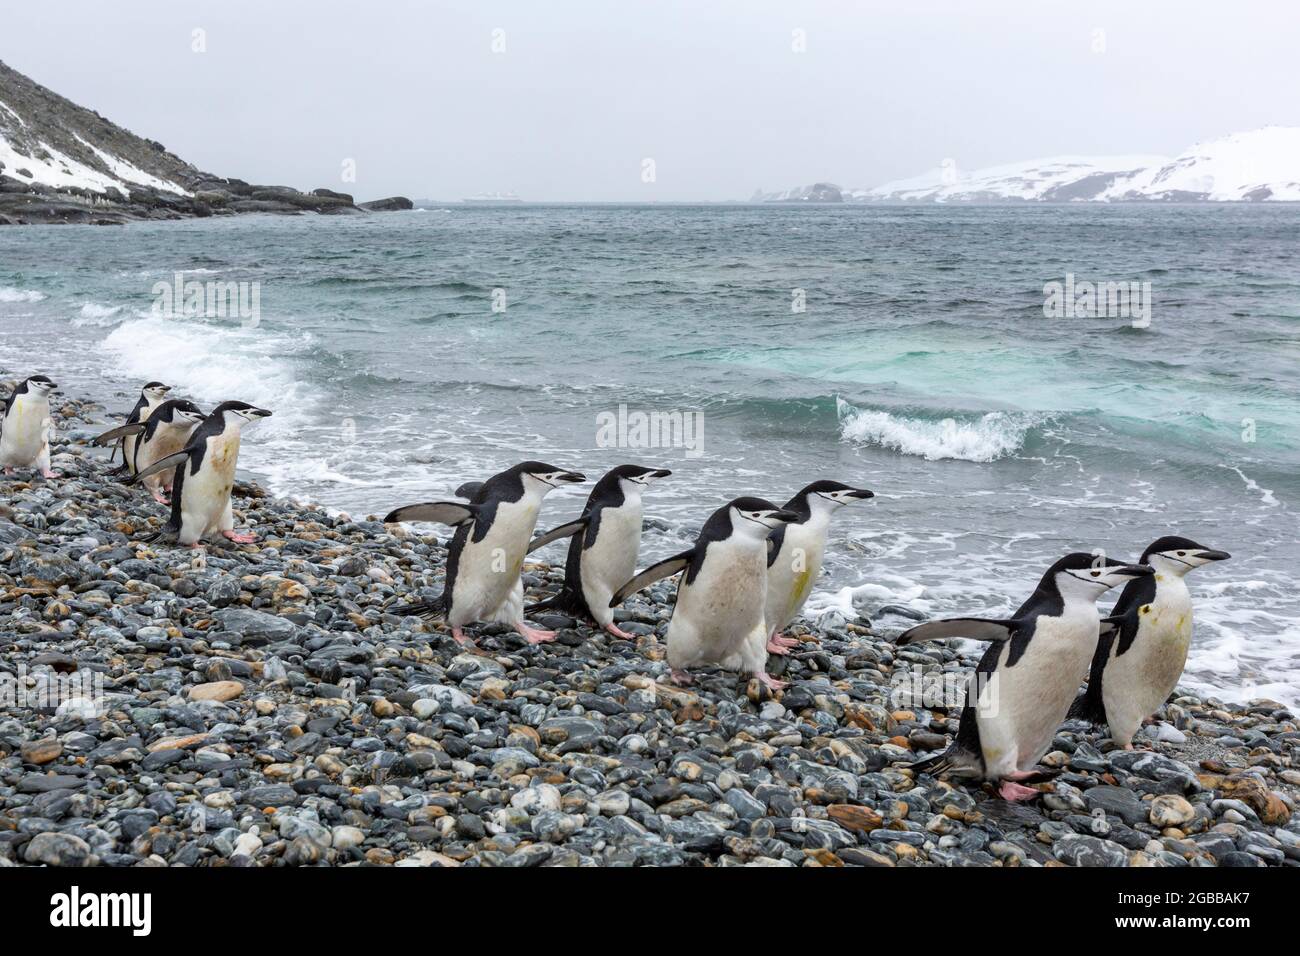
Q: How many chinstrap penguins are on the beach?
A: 10